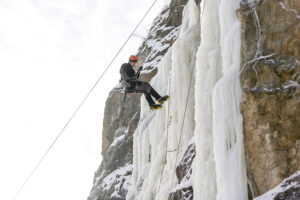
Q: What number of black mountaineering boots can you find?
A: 2